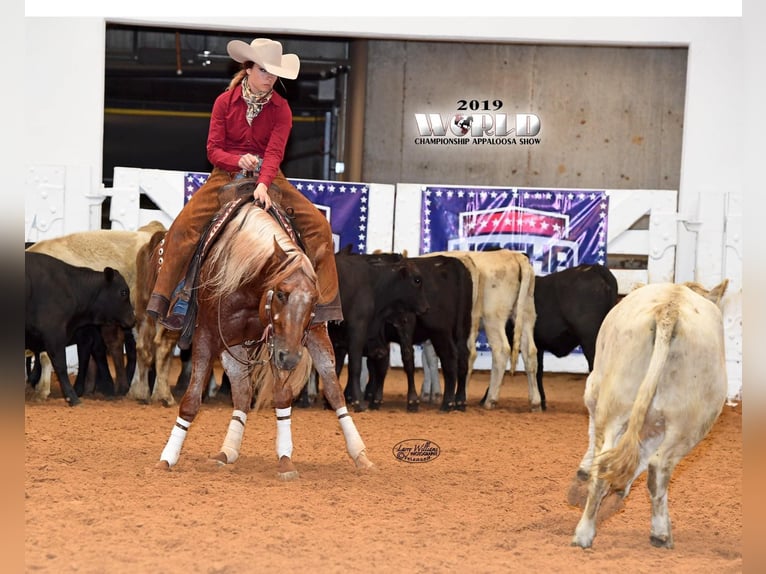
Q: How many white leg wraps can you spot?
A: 4